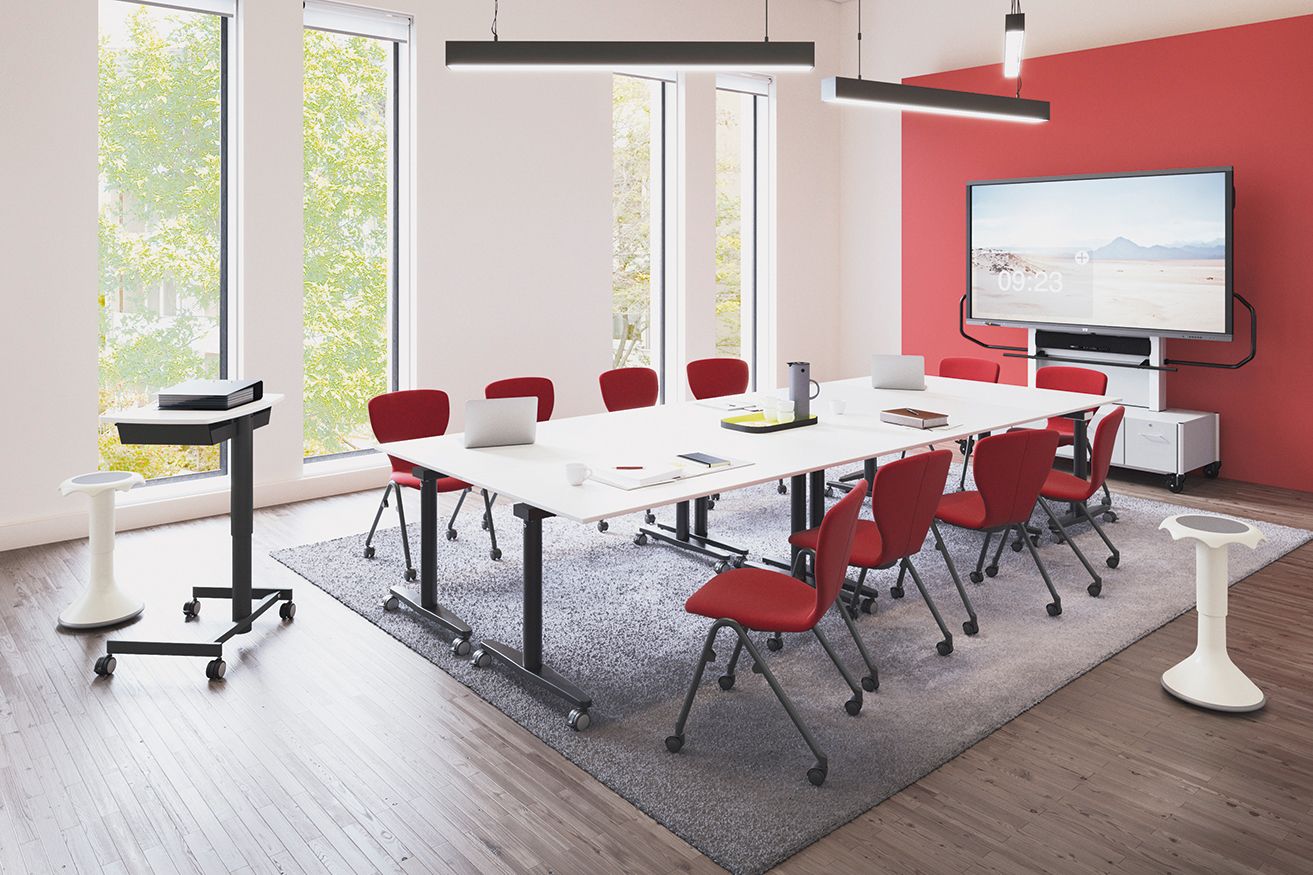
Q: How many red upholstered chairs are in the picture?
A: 10